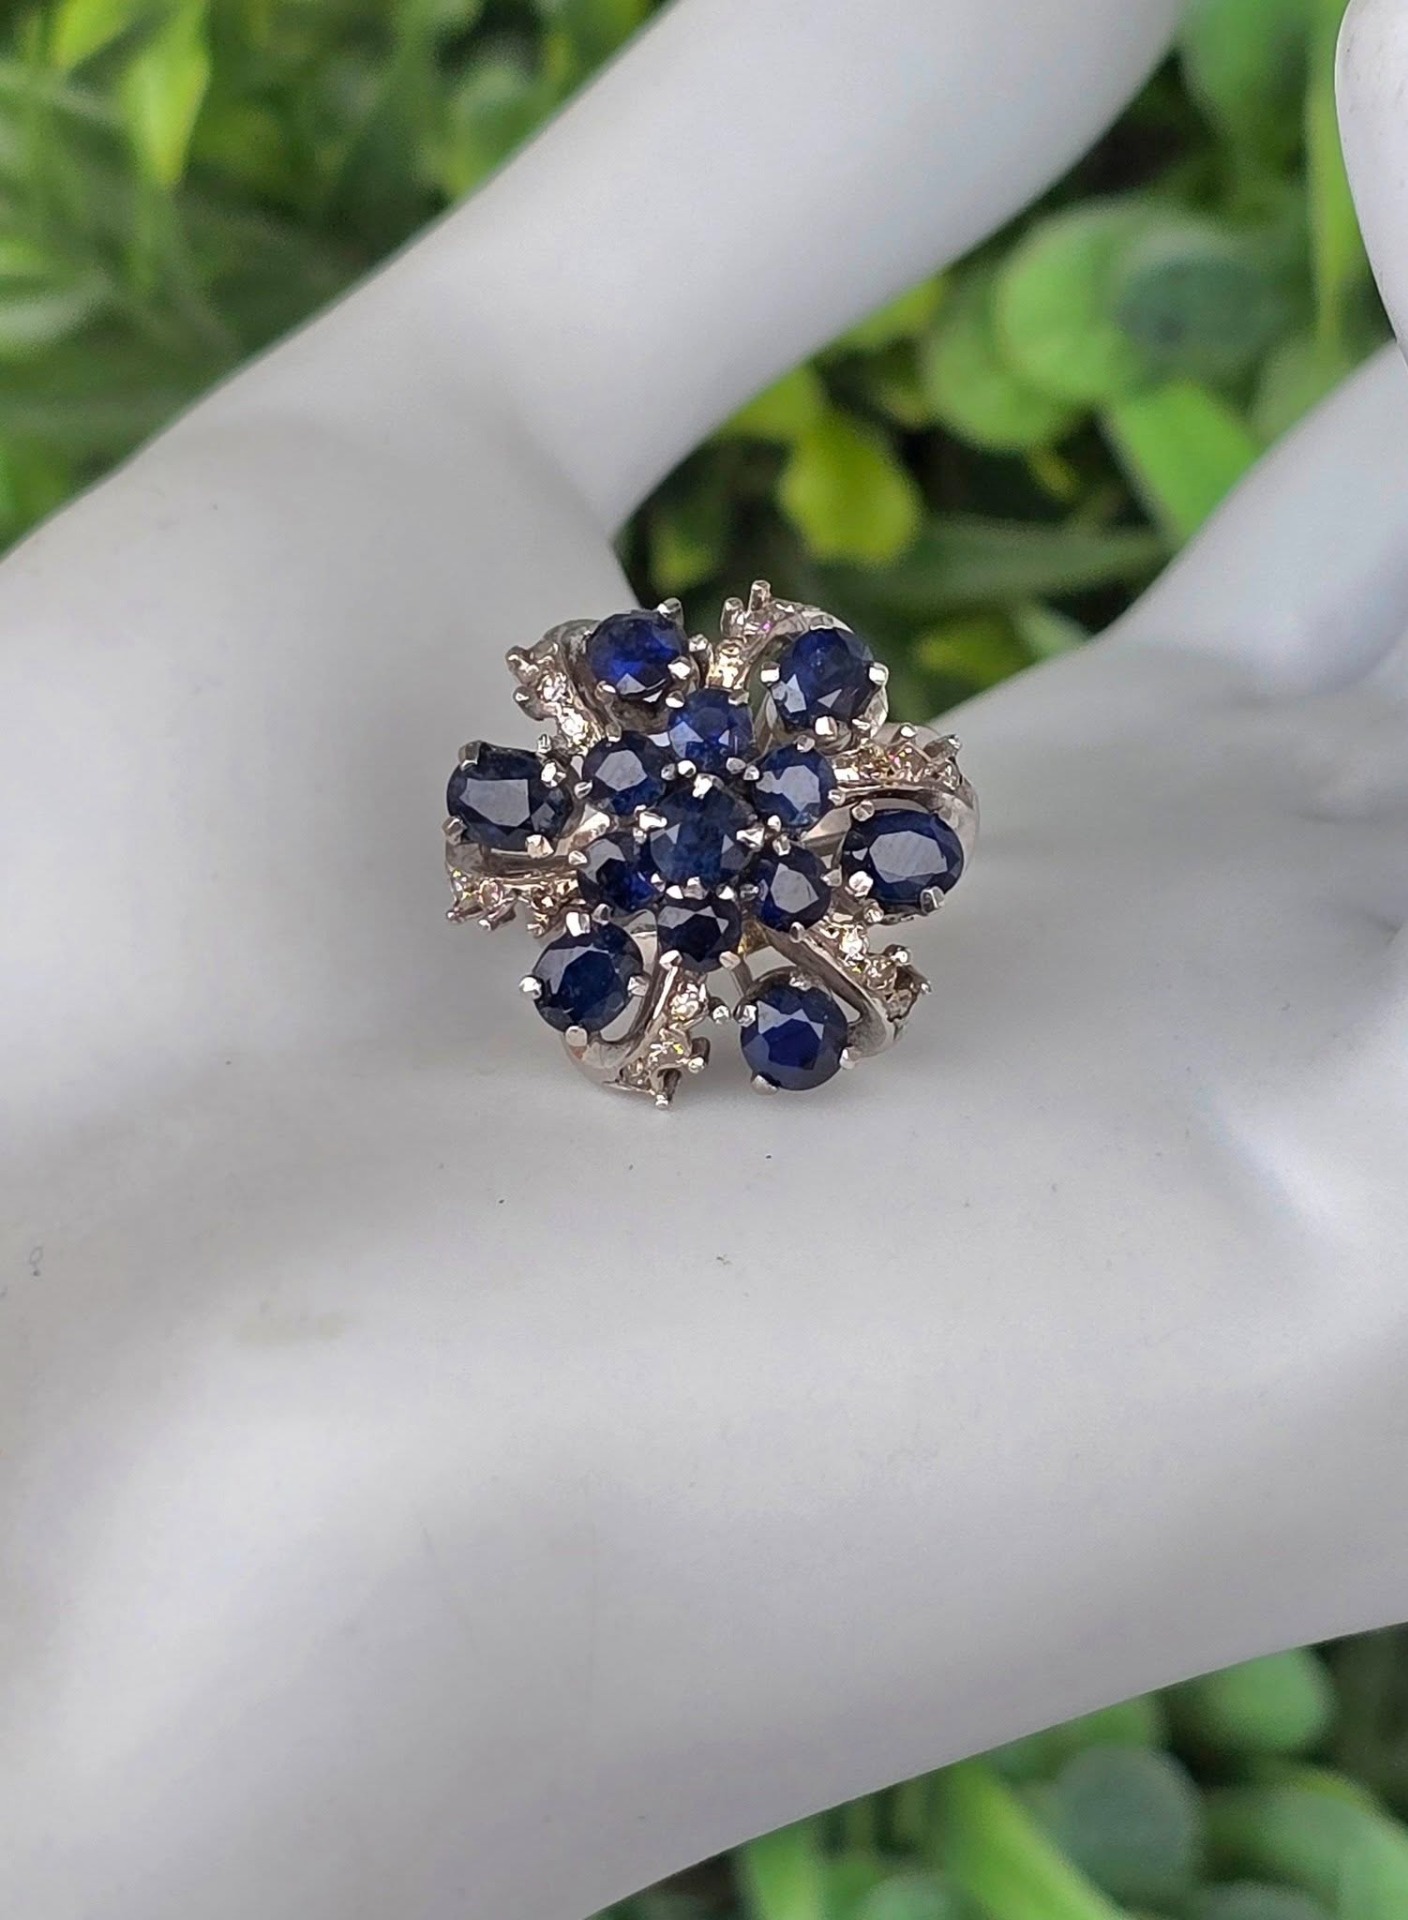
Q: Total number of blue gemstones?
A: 13